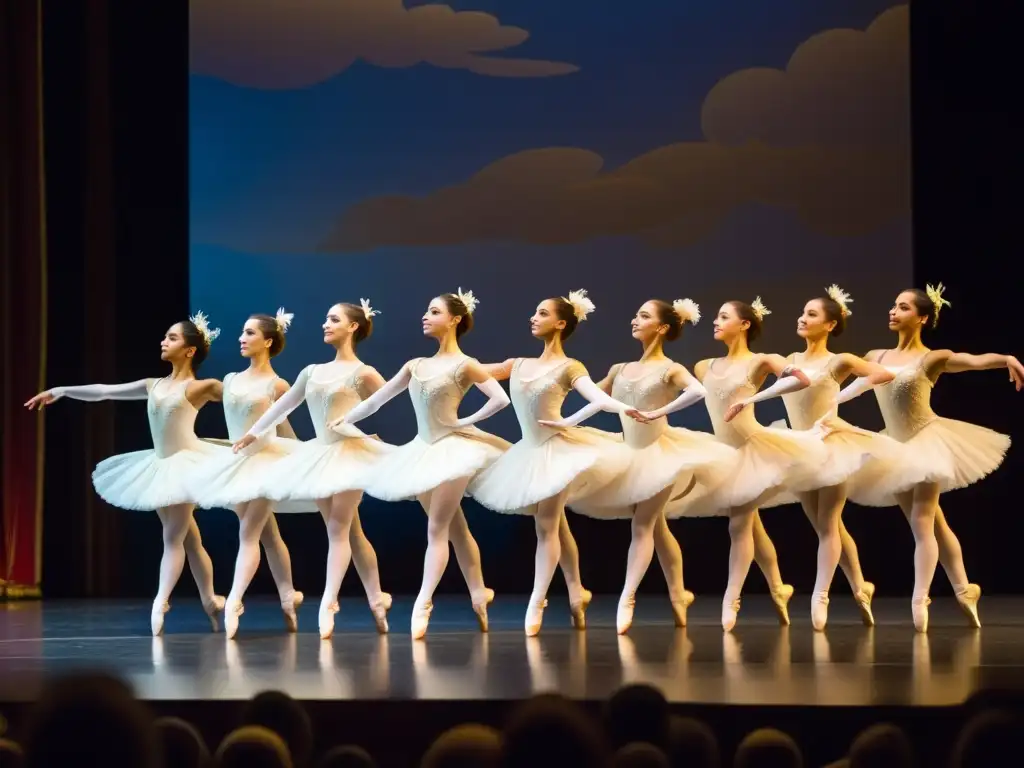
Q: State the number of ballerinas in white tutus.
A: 9